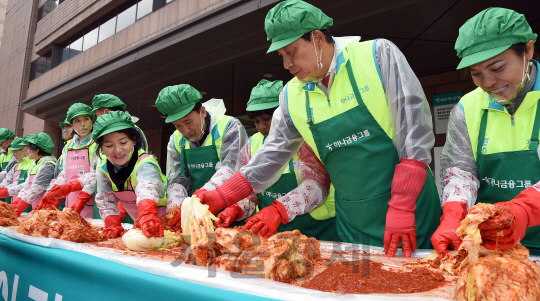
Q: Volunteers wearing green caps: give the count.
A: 12